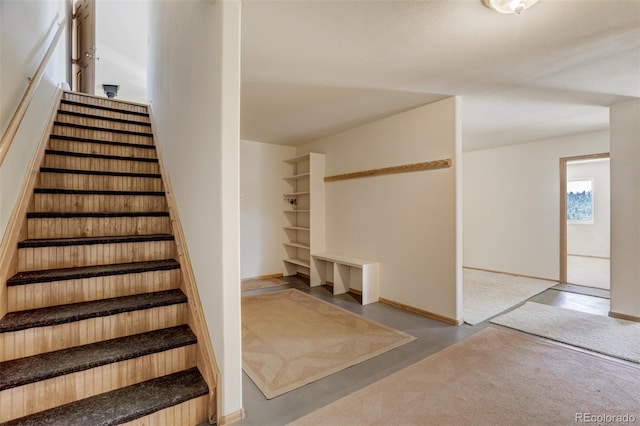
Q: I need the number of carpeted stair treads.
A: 13